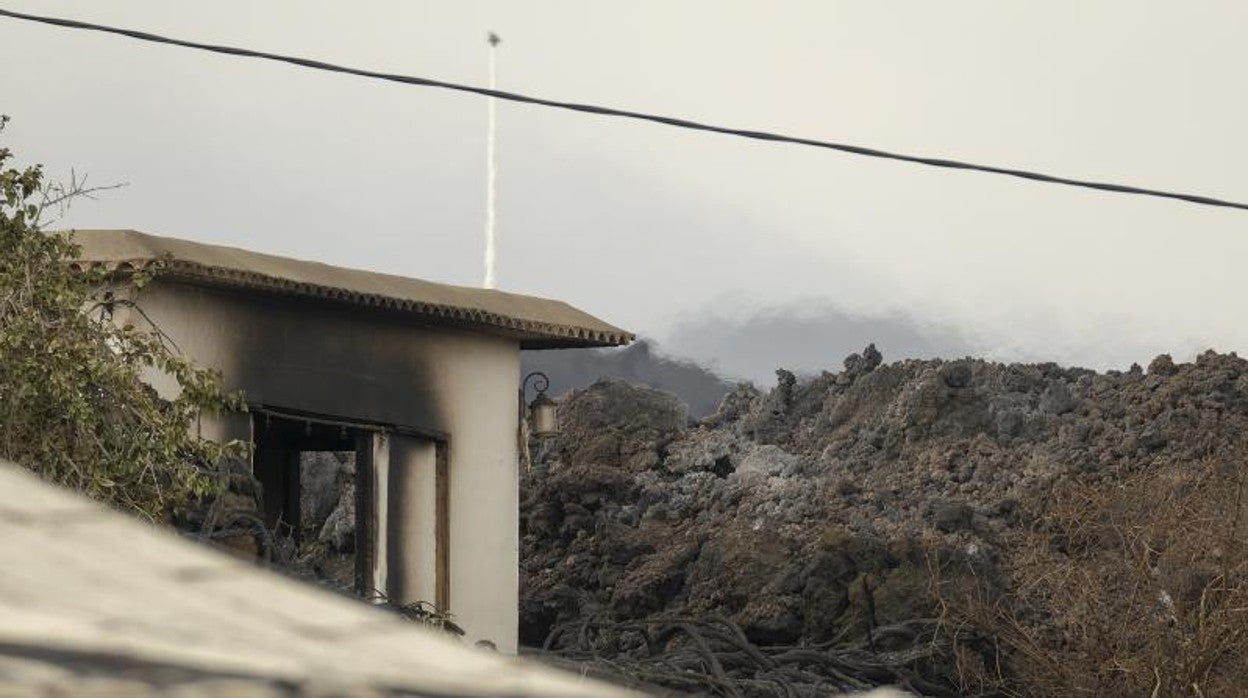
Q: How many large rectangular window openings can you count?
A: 1